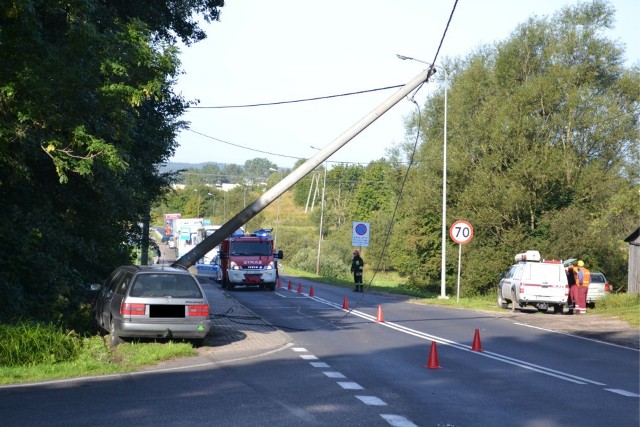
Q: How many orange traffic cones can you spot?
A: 8